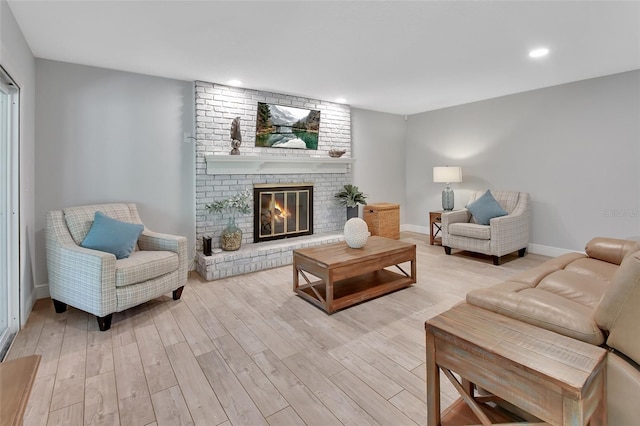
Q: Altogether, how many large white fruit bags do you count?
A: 0